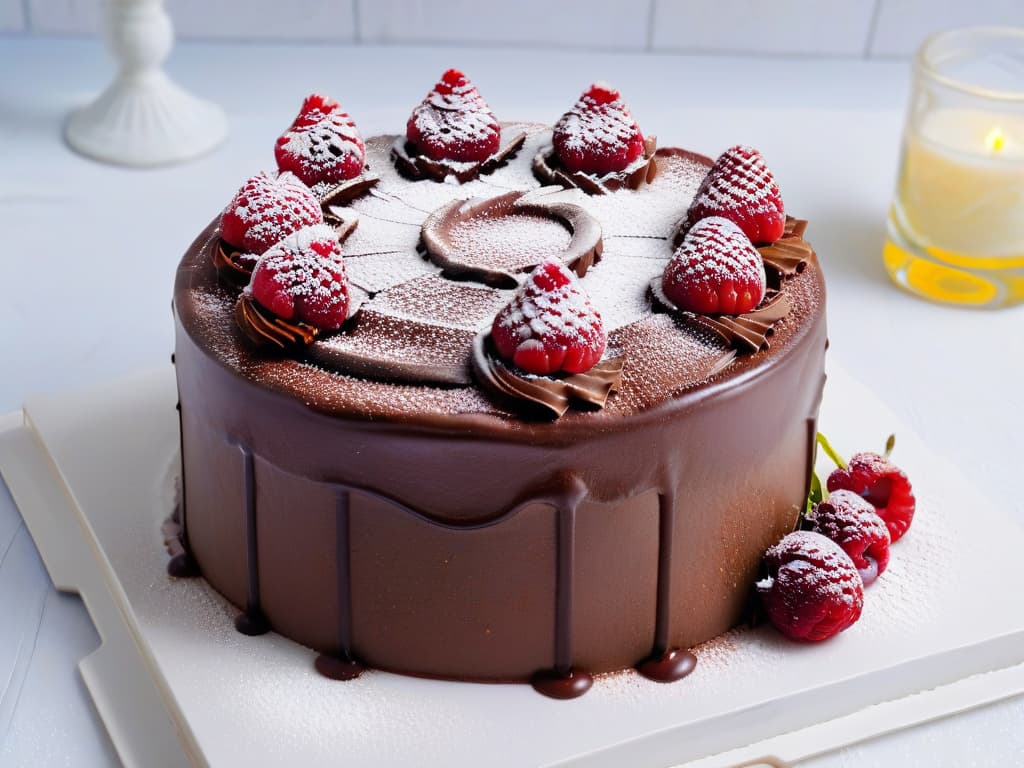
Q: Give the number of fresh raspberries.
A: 11